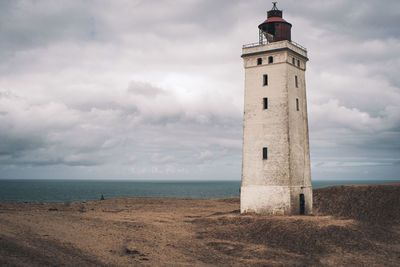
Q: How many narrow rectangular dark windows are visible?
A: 5